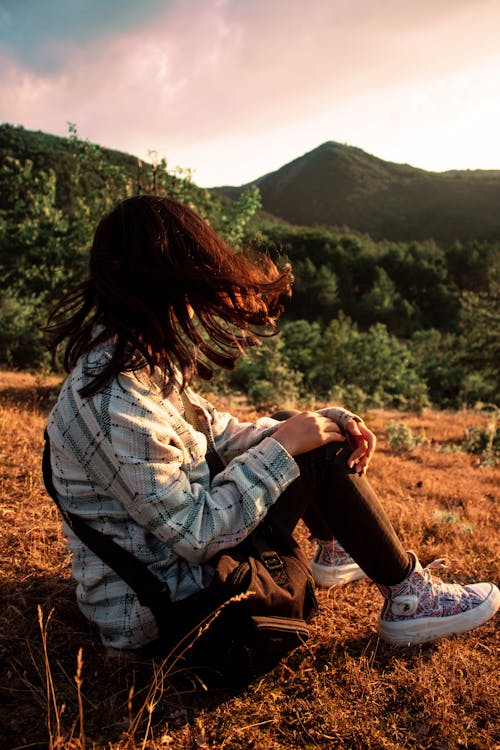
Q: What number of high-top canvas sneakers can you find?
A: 2